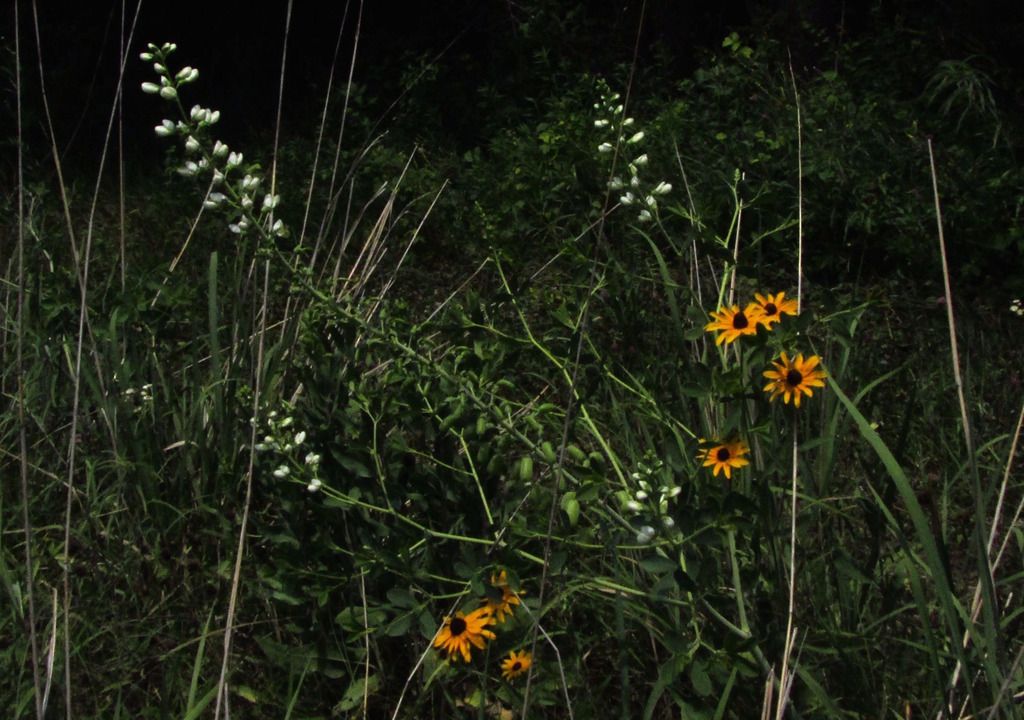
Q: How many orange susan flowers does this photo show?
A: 7